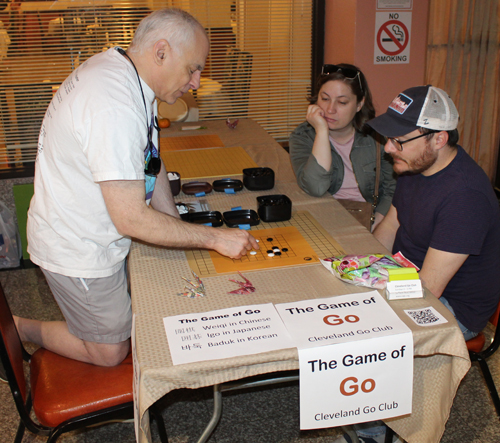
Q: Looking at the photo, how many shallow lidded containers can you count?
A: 4